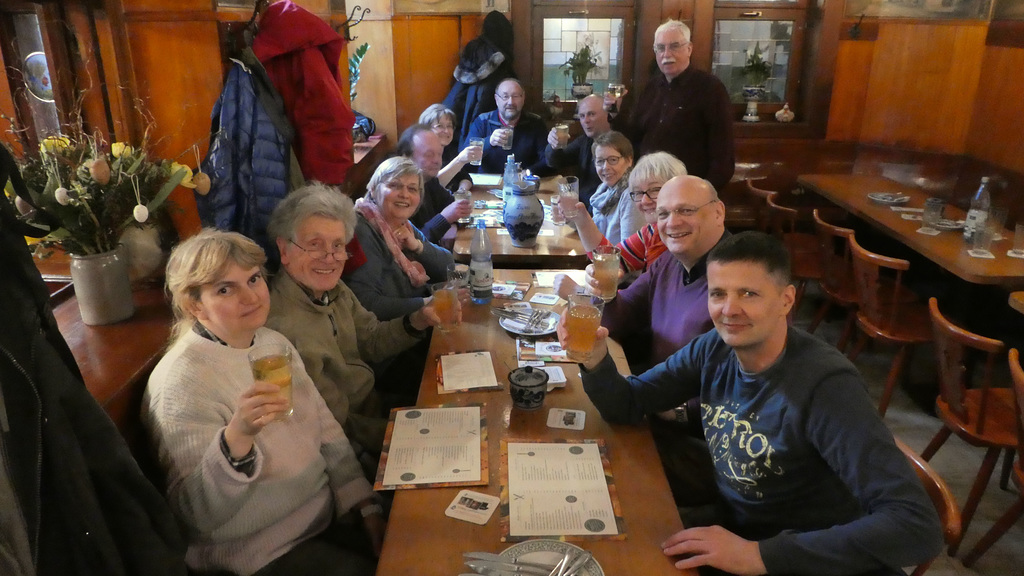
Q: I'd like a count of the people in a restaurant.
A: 12